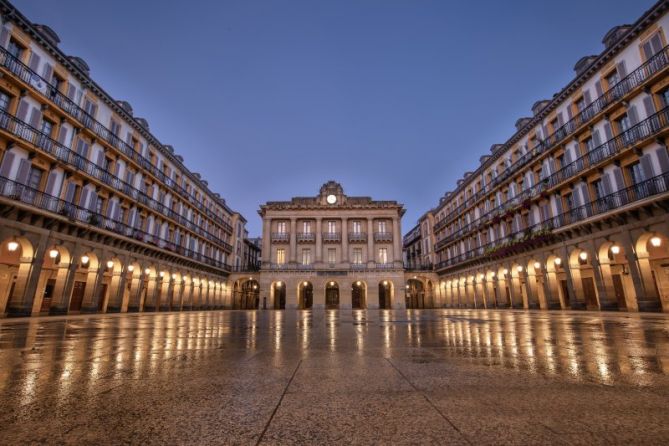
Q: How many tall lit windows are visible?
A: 10